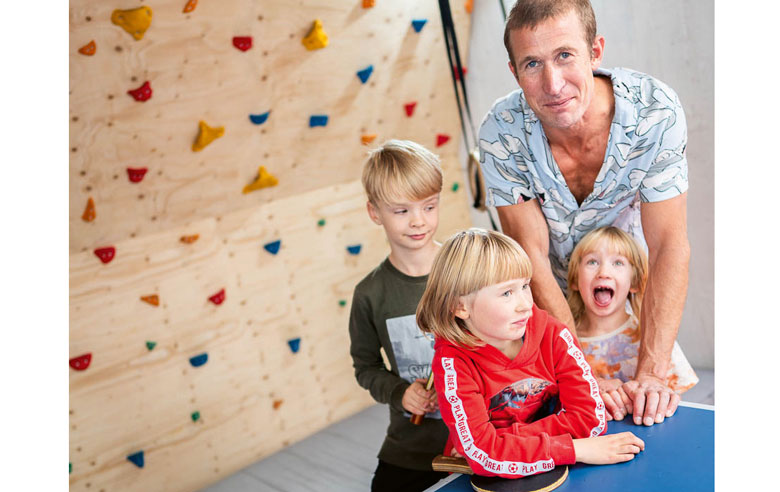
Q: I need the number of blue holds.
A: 9